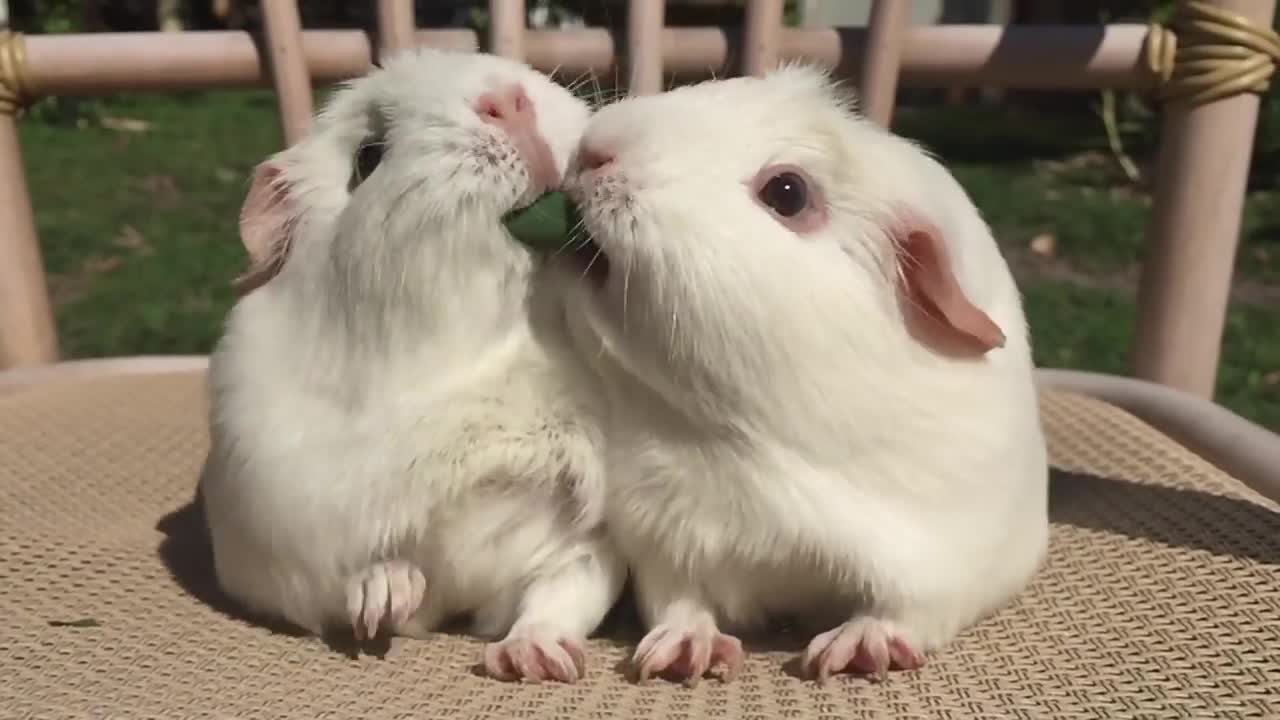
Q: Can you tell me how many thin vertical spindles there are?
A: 6